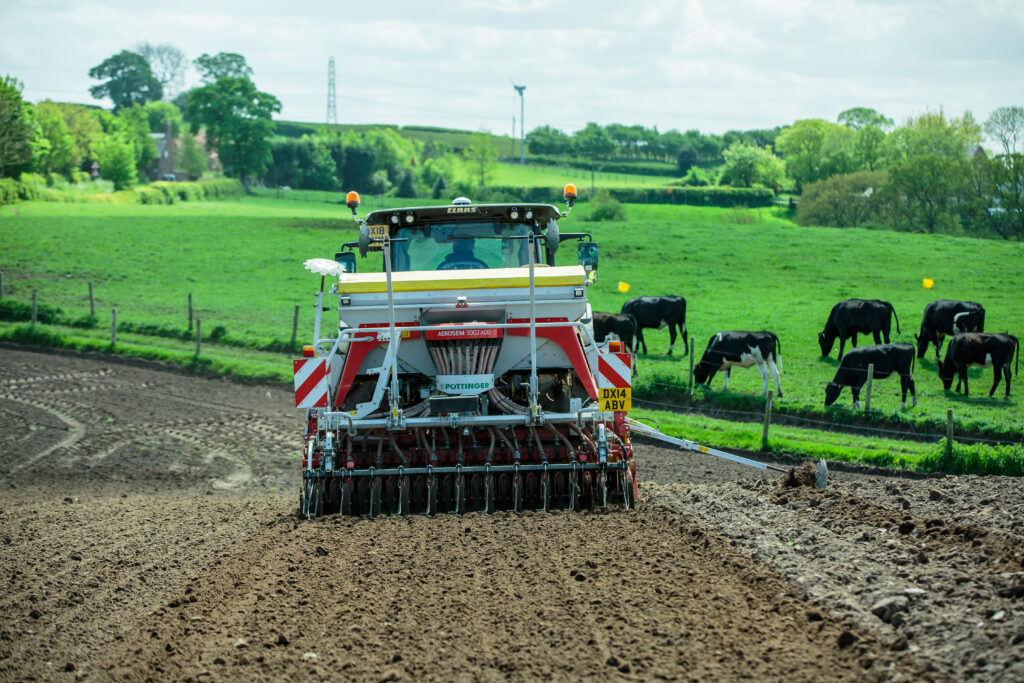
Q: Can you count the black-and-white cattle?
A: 7